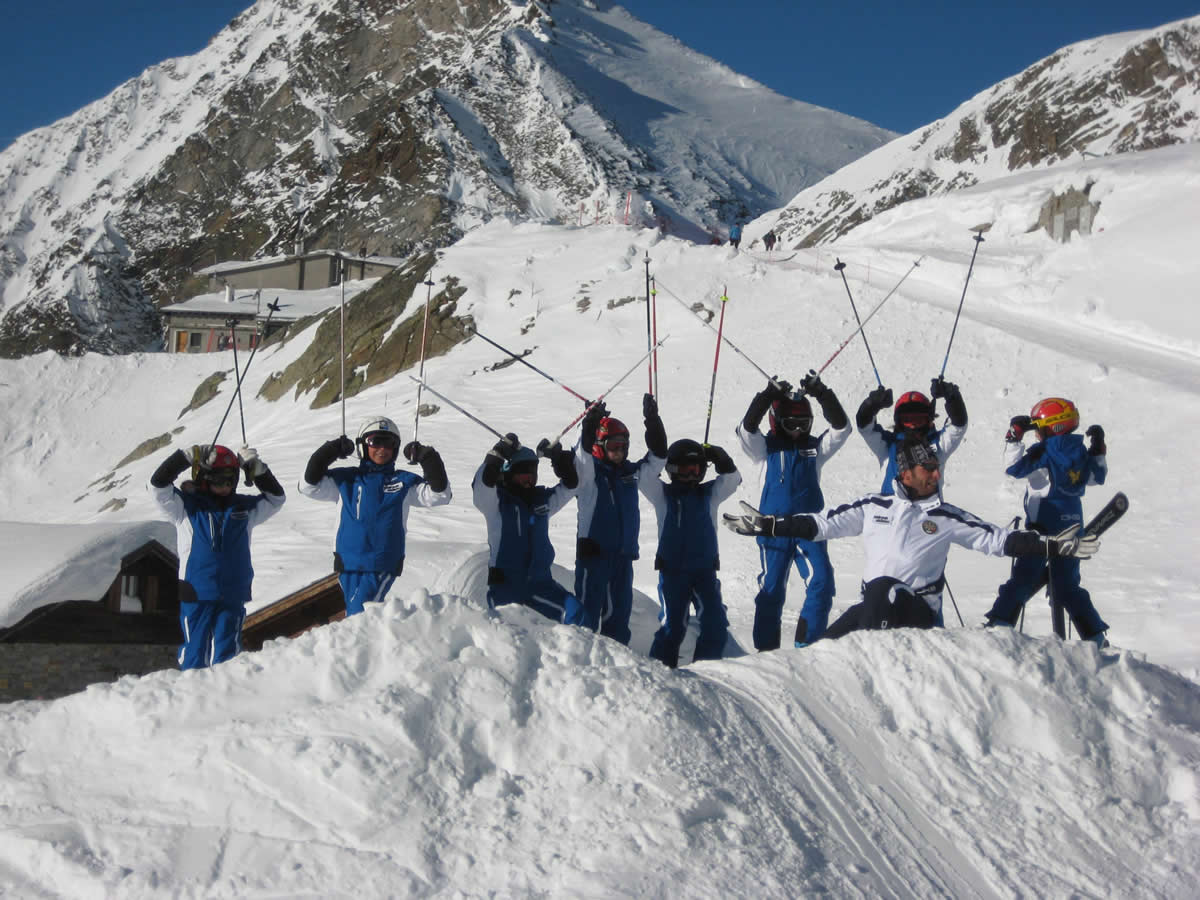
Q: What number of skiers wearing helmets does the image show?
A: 8